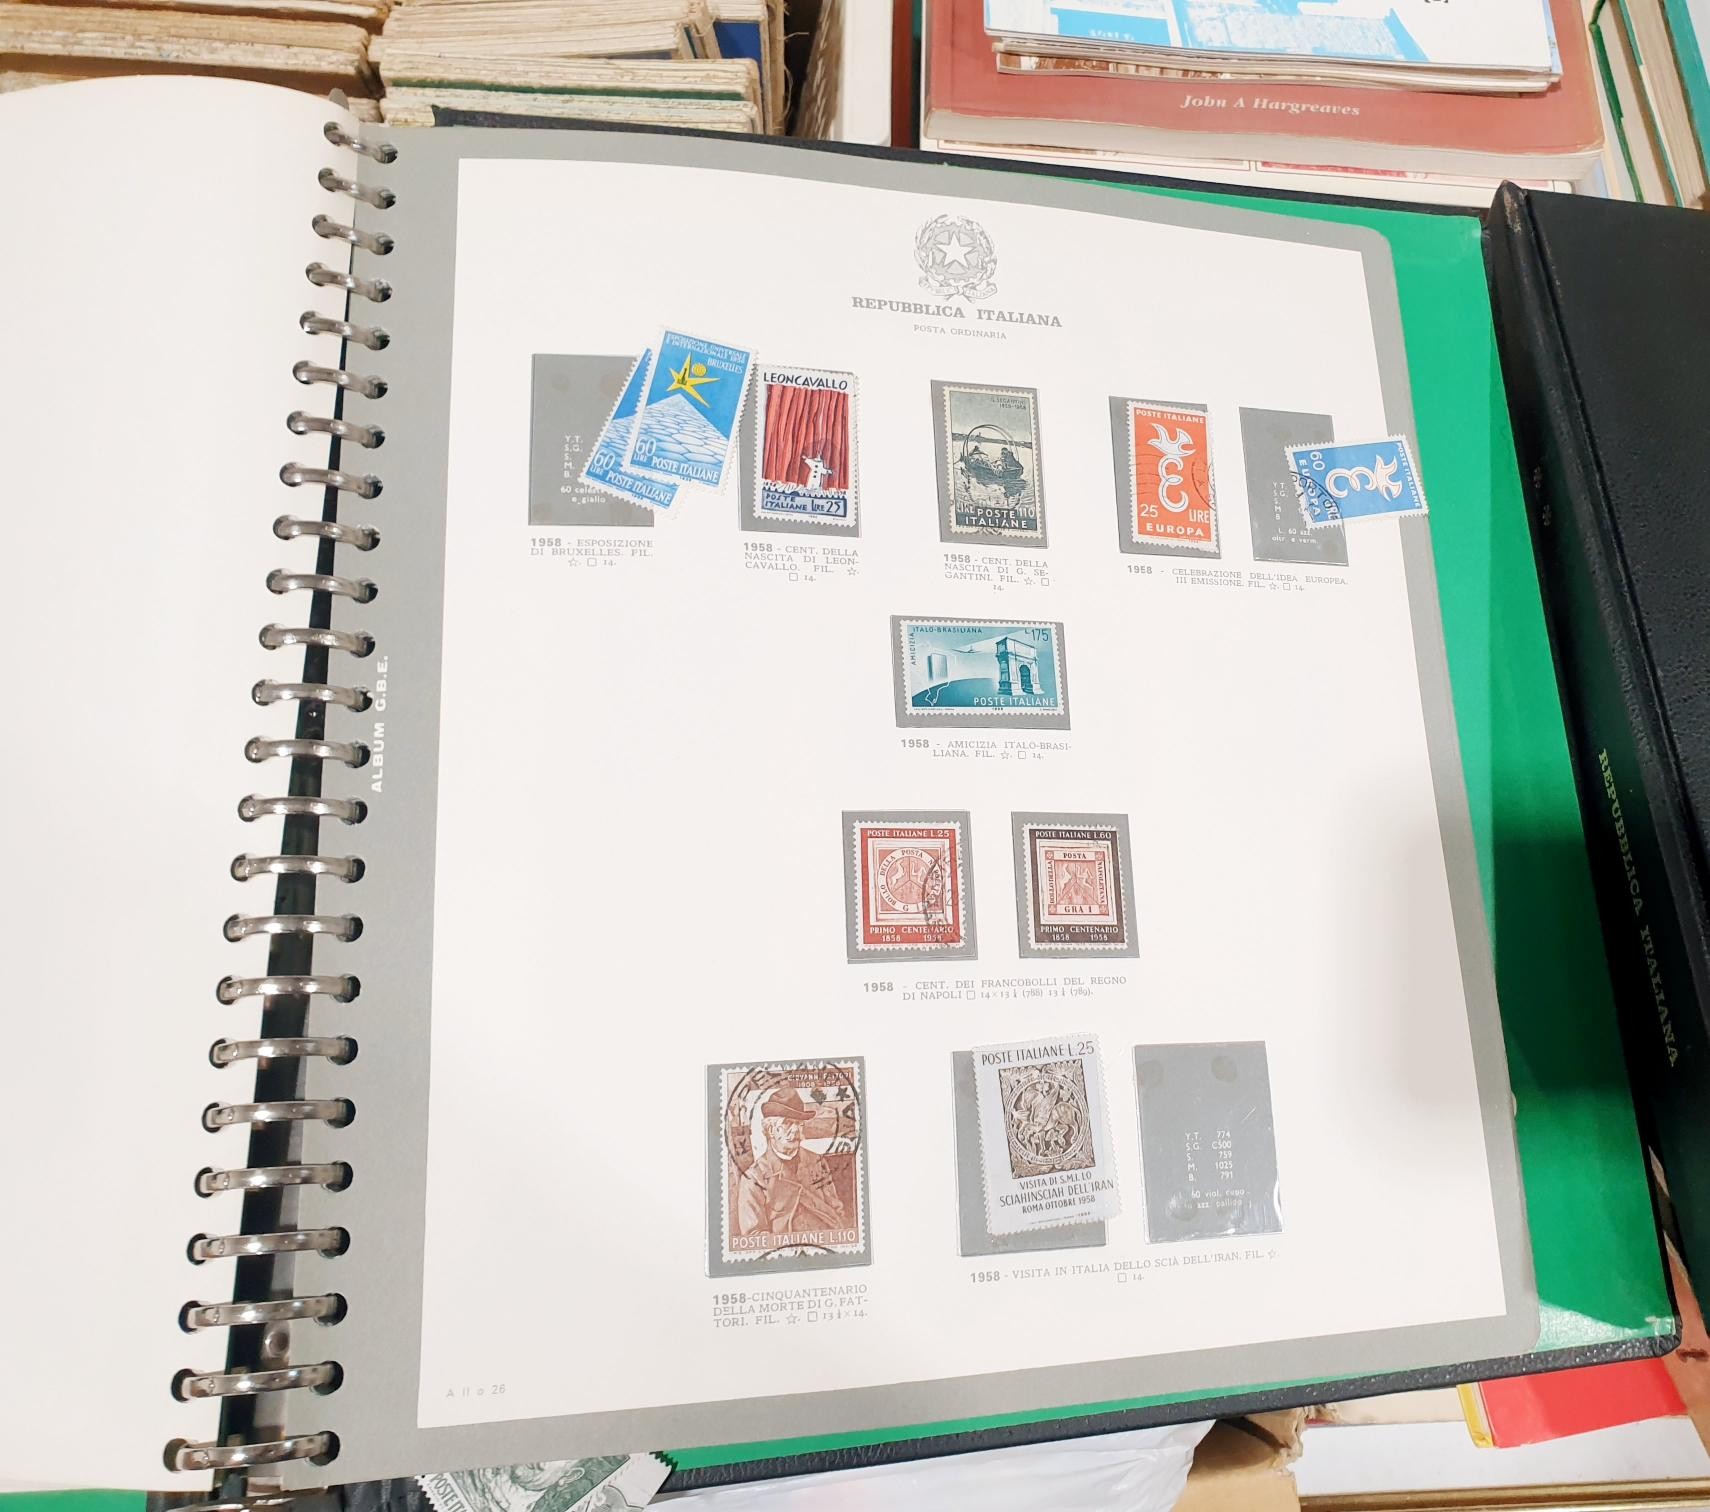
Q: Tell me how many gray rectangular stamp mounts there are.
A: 11